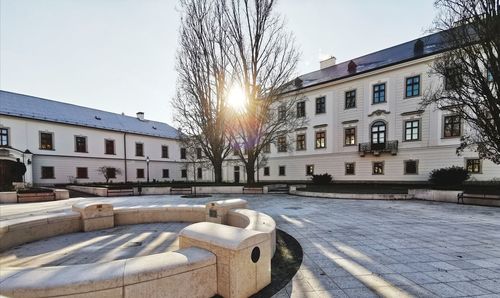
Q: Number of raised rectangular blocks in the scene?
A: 3